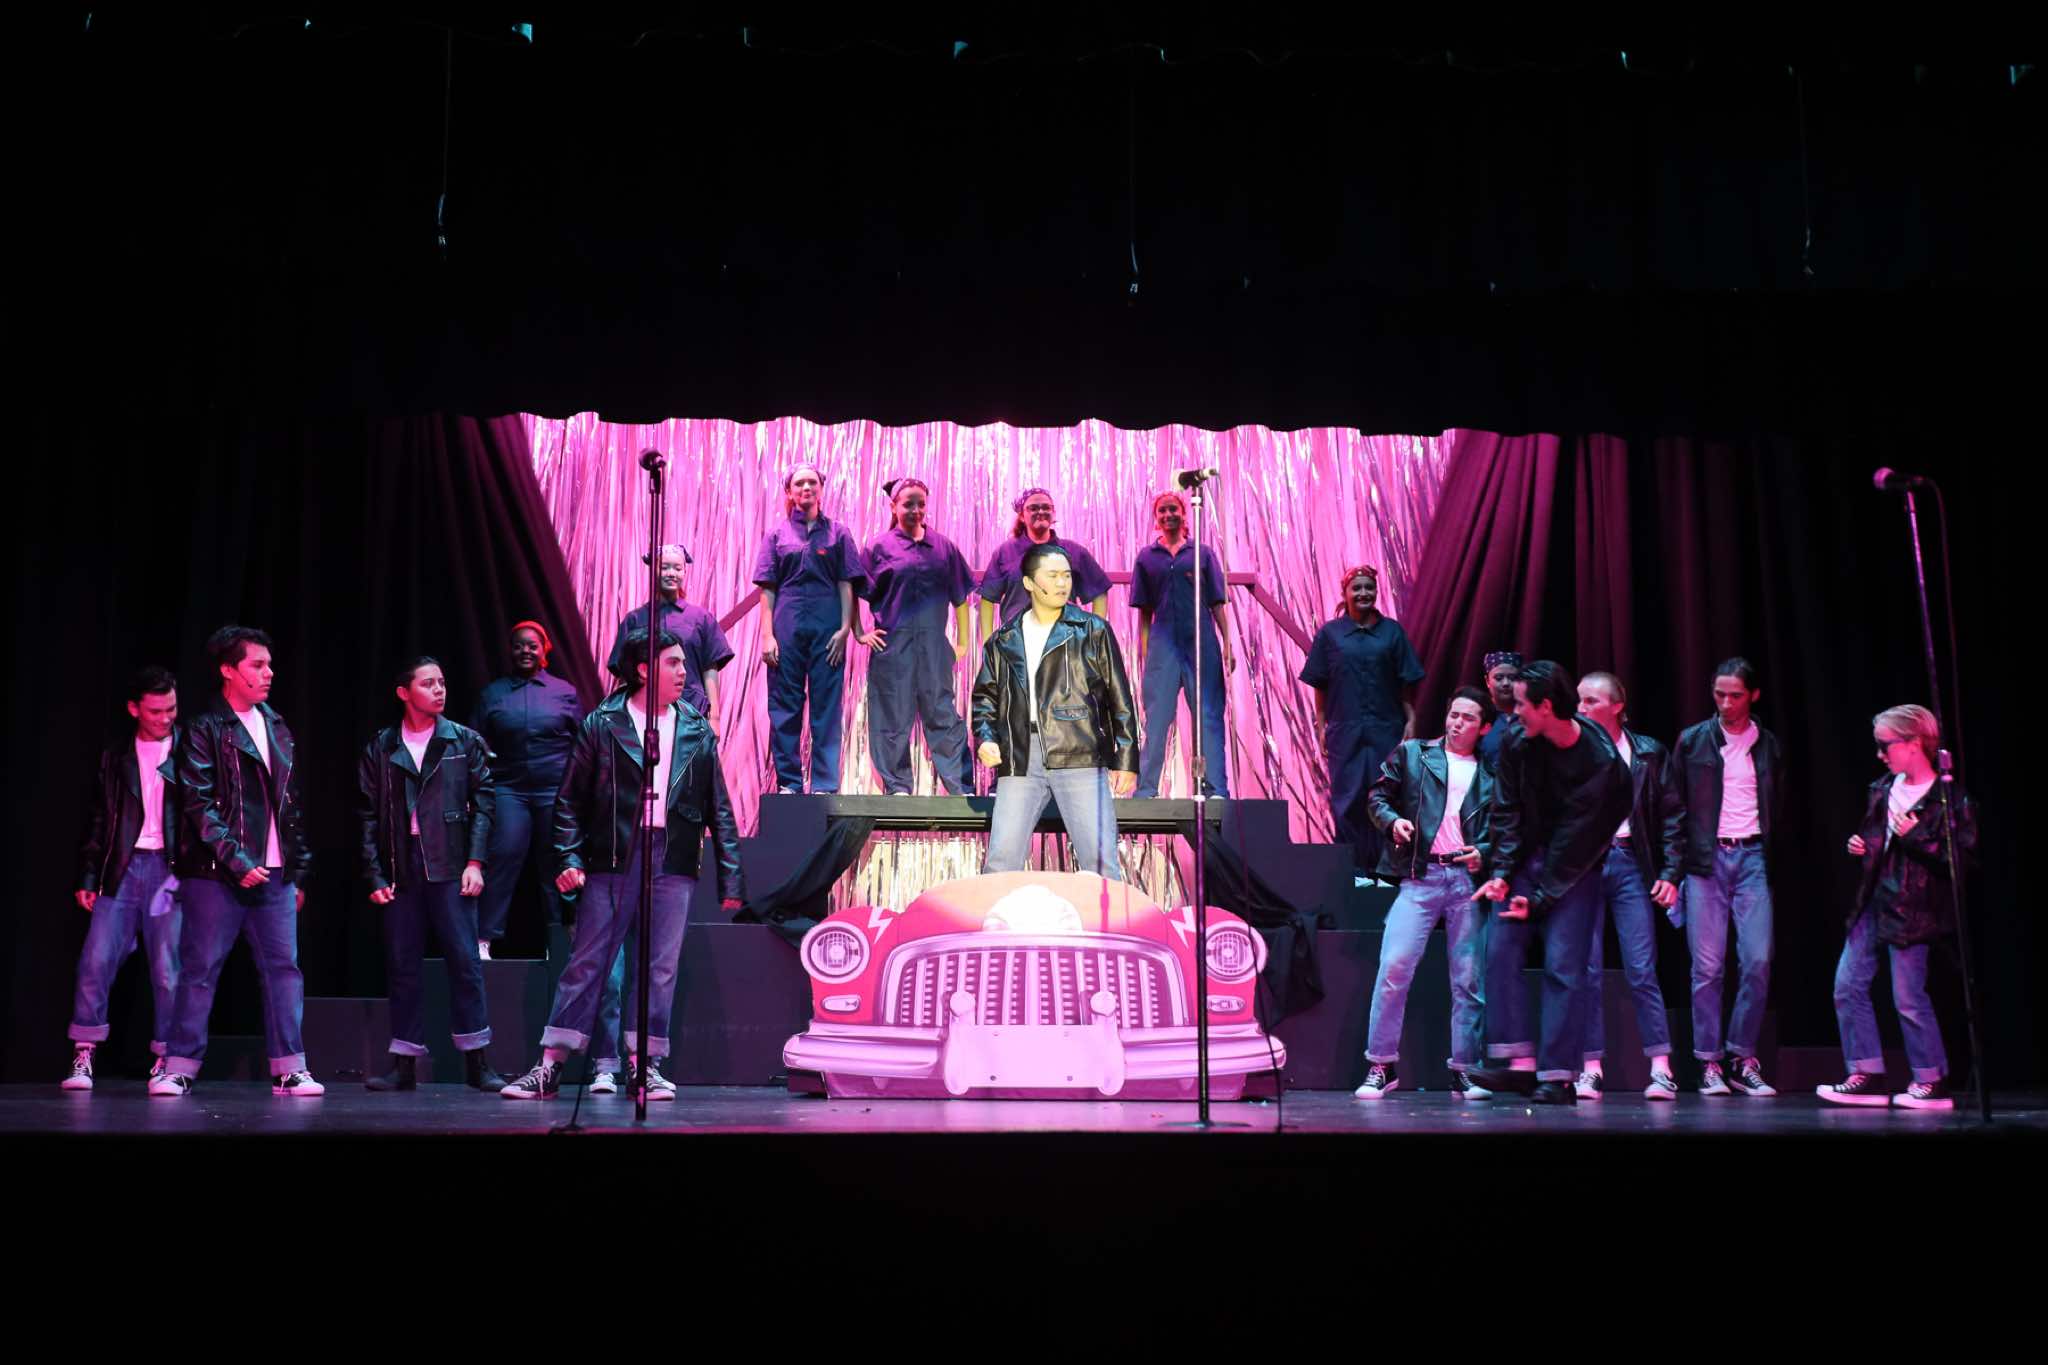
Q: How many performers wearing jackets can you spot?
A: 10